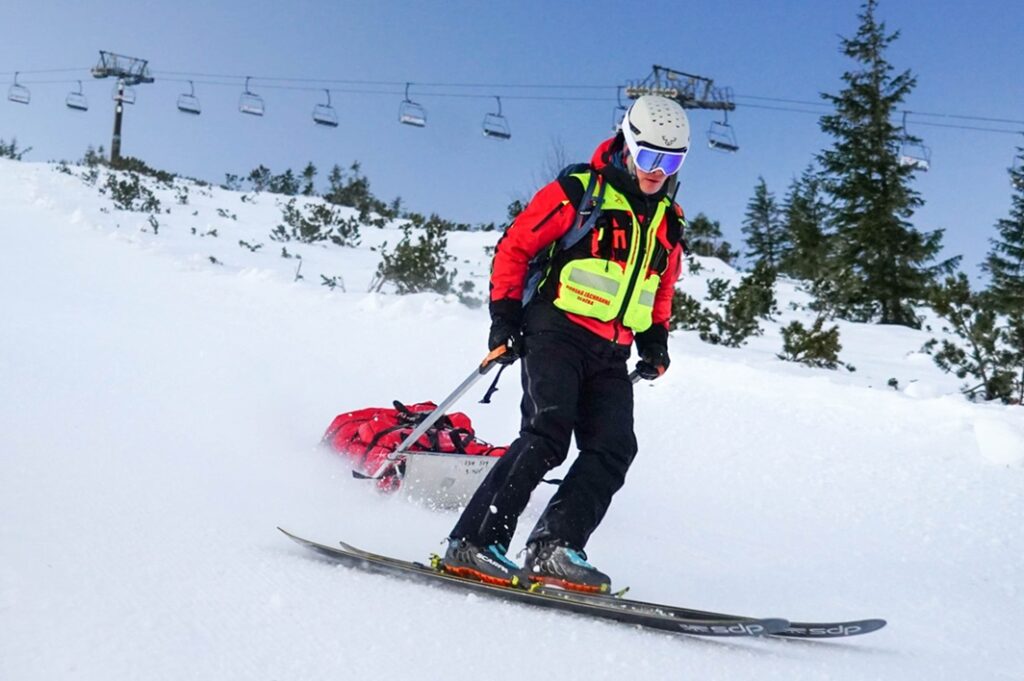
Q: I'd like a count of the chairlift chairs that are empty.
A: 11